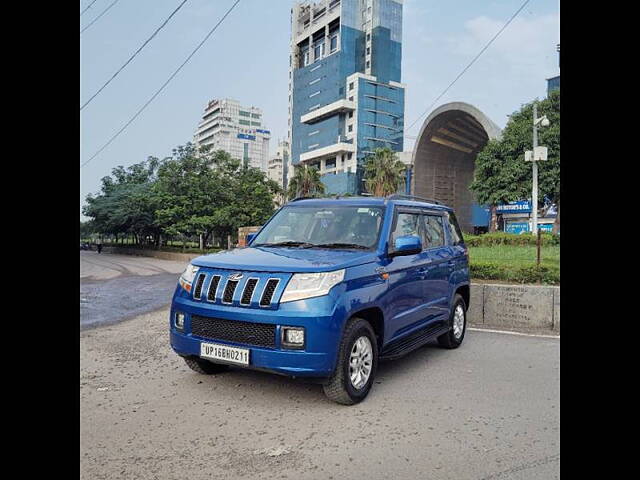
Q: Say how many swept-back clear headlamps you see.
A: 2